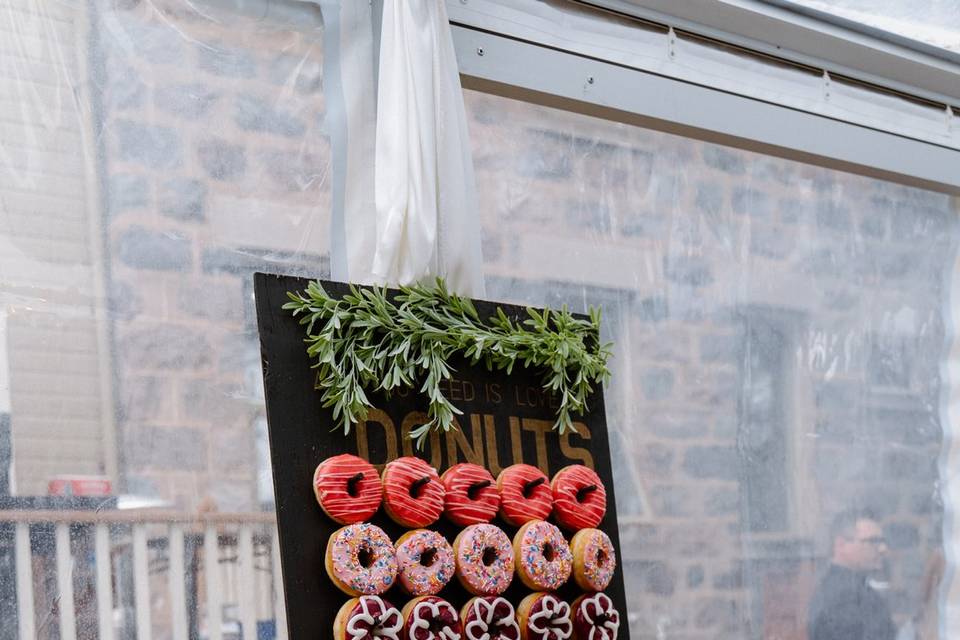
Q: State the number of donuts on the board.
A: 15